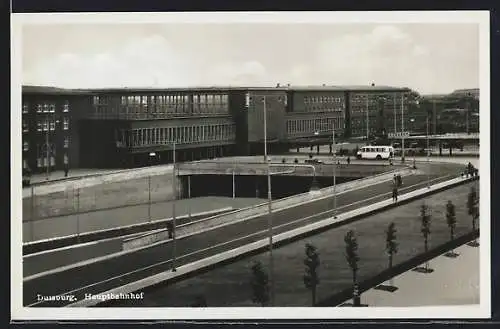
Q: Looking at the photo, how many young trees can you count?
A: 7